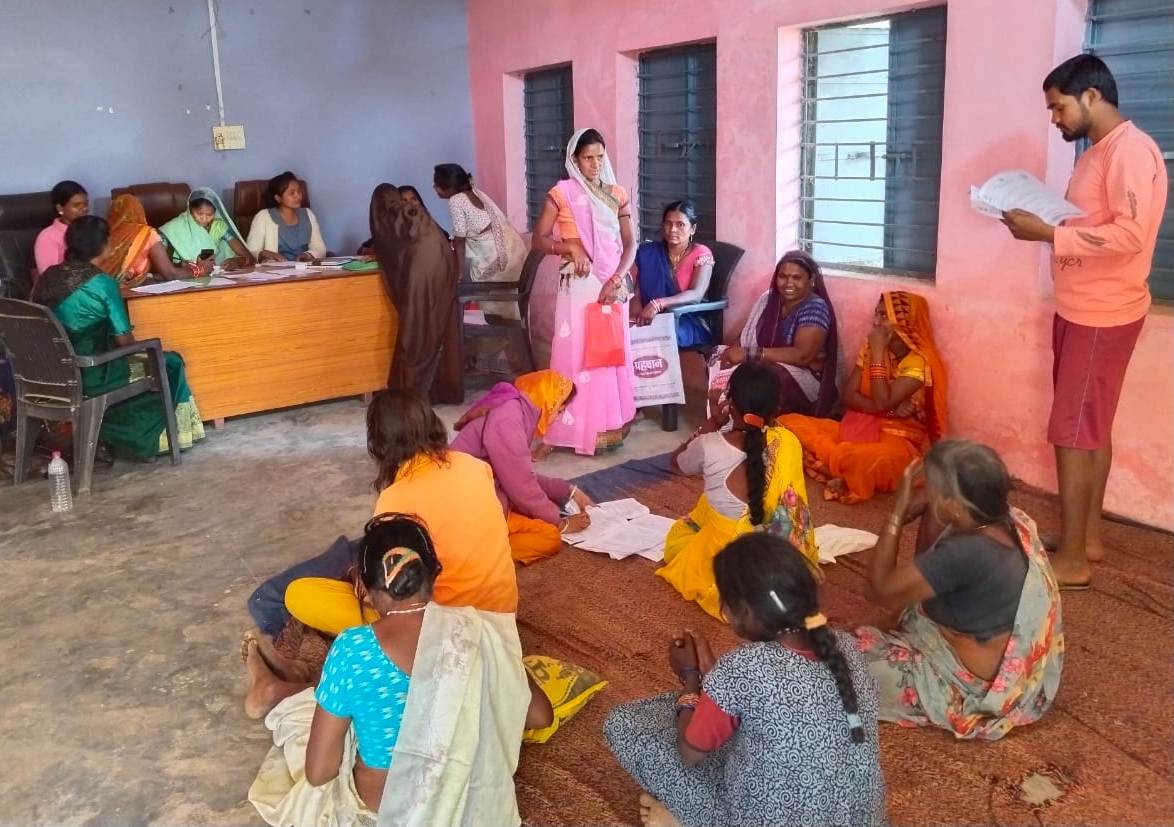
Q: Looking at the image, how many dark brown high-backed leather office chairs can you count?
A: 3